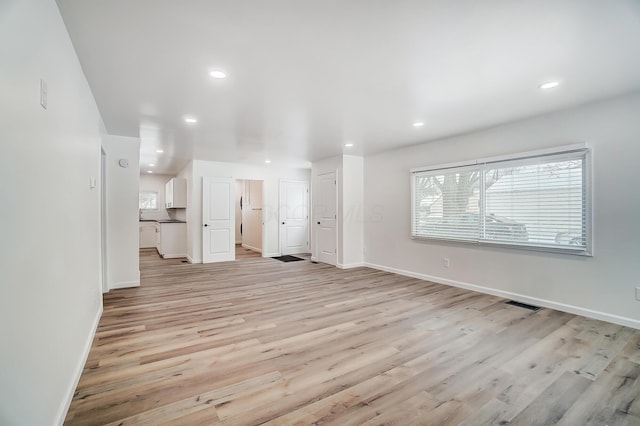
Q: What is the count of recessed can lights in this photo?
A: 9